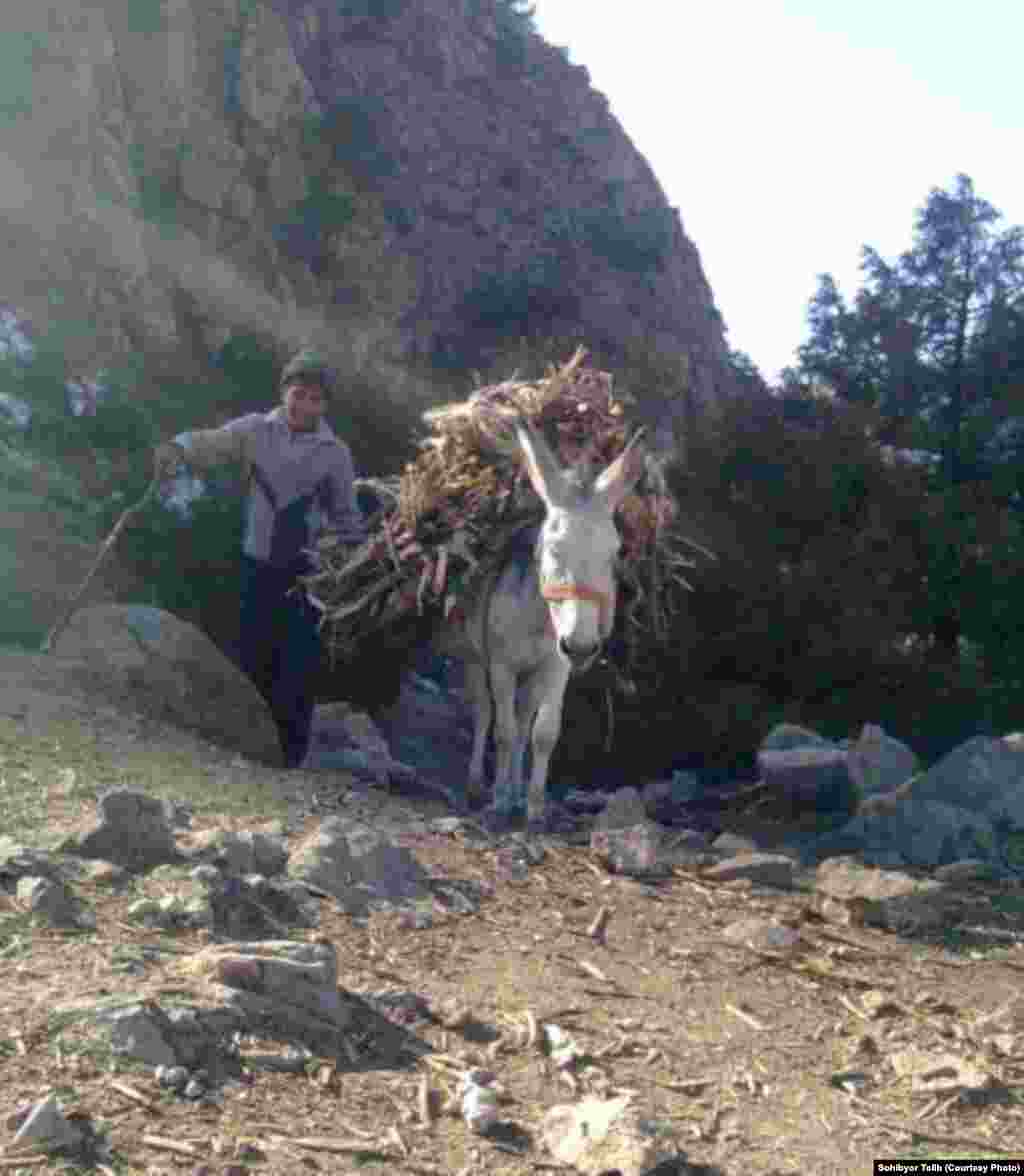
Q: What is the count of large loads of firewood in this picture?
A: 1